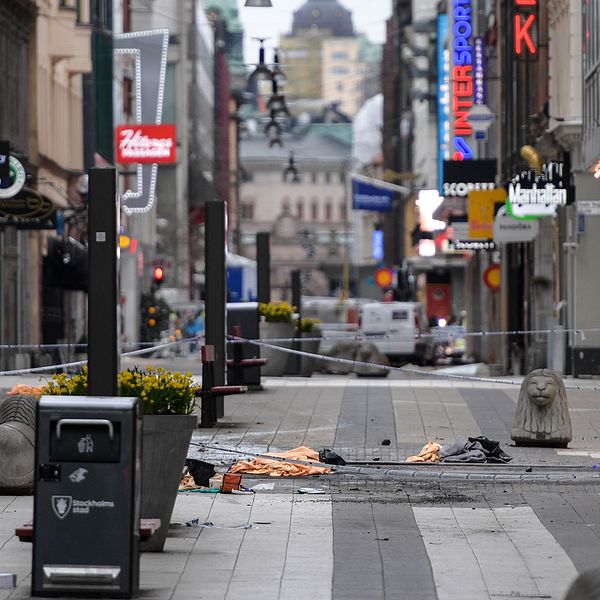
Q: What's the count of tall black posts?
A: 4